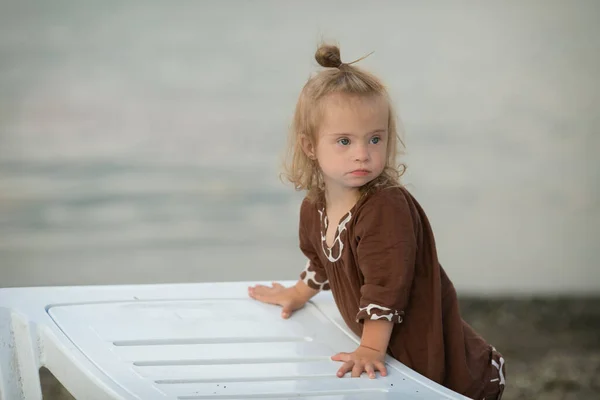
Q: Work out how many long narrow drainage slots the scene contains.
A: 4